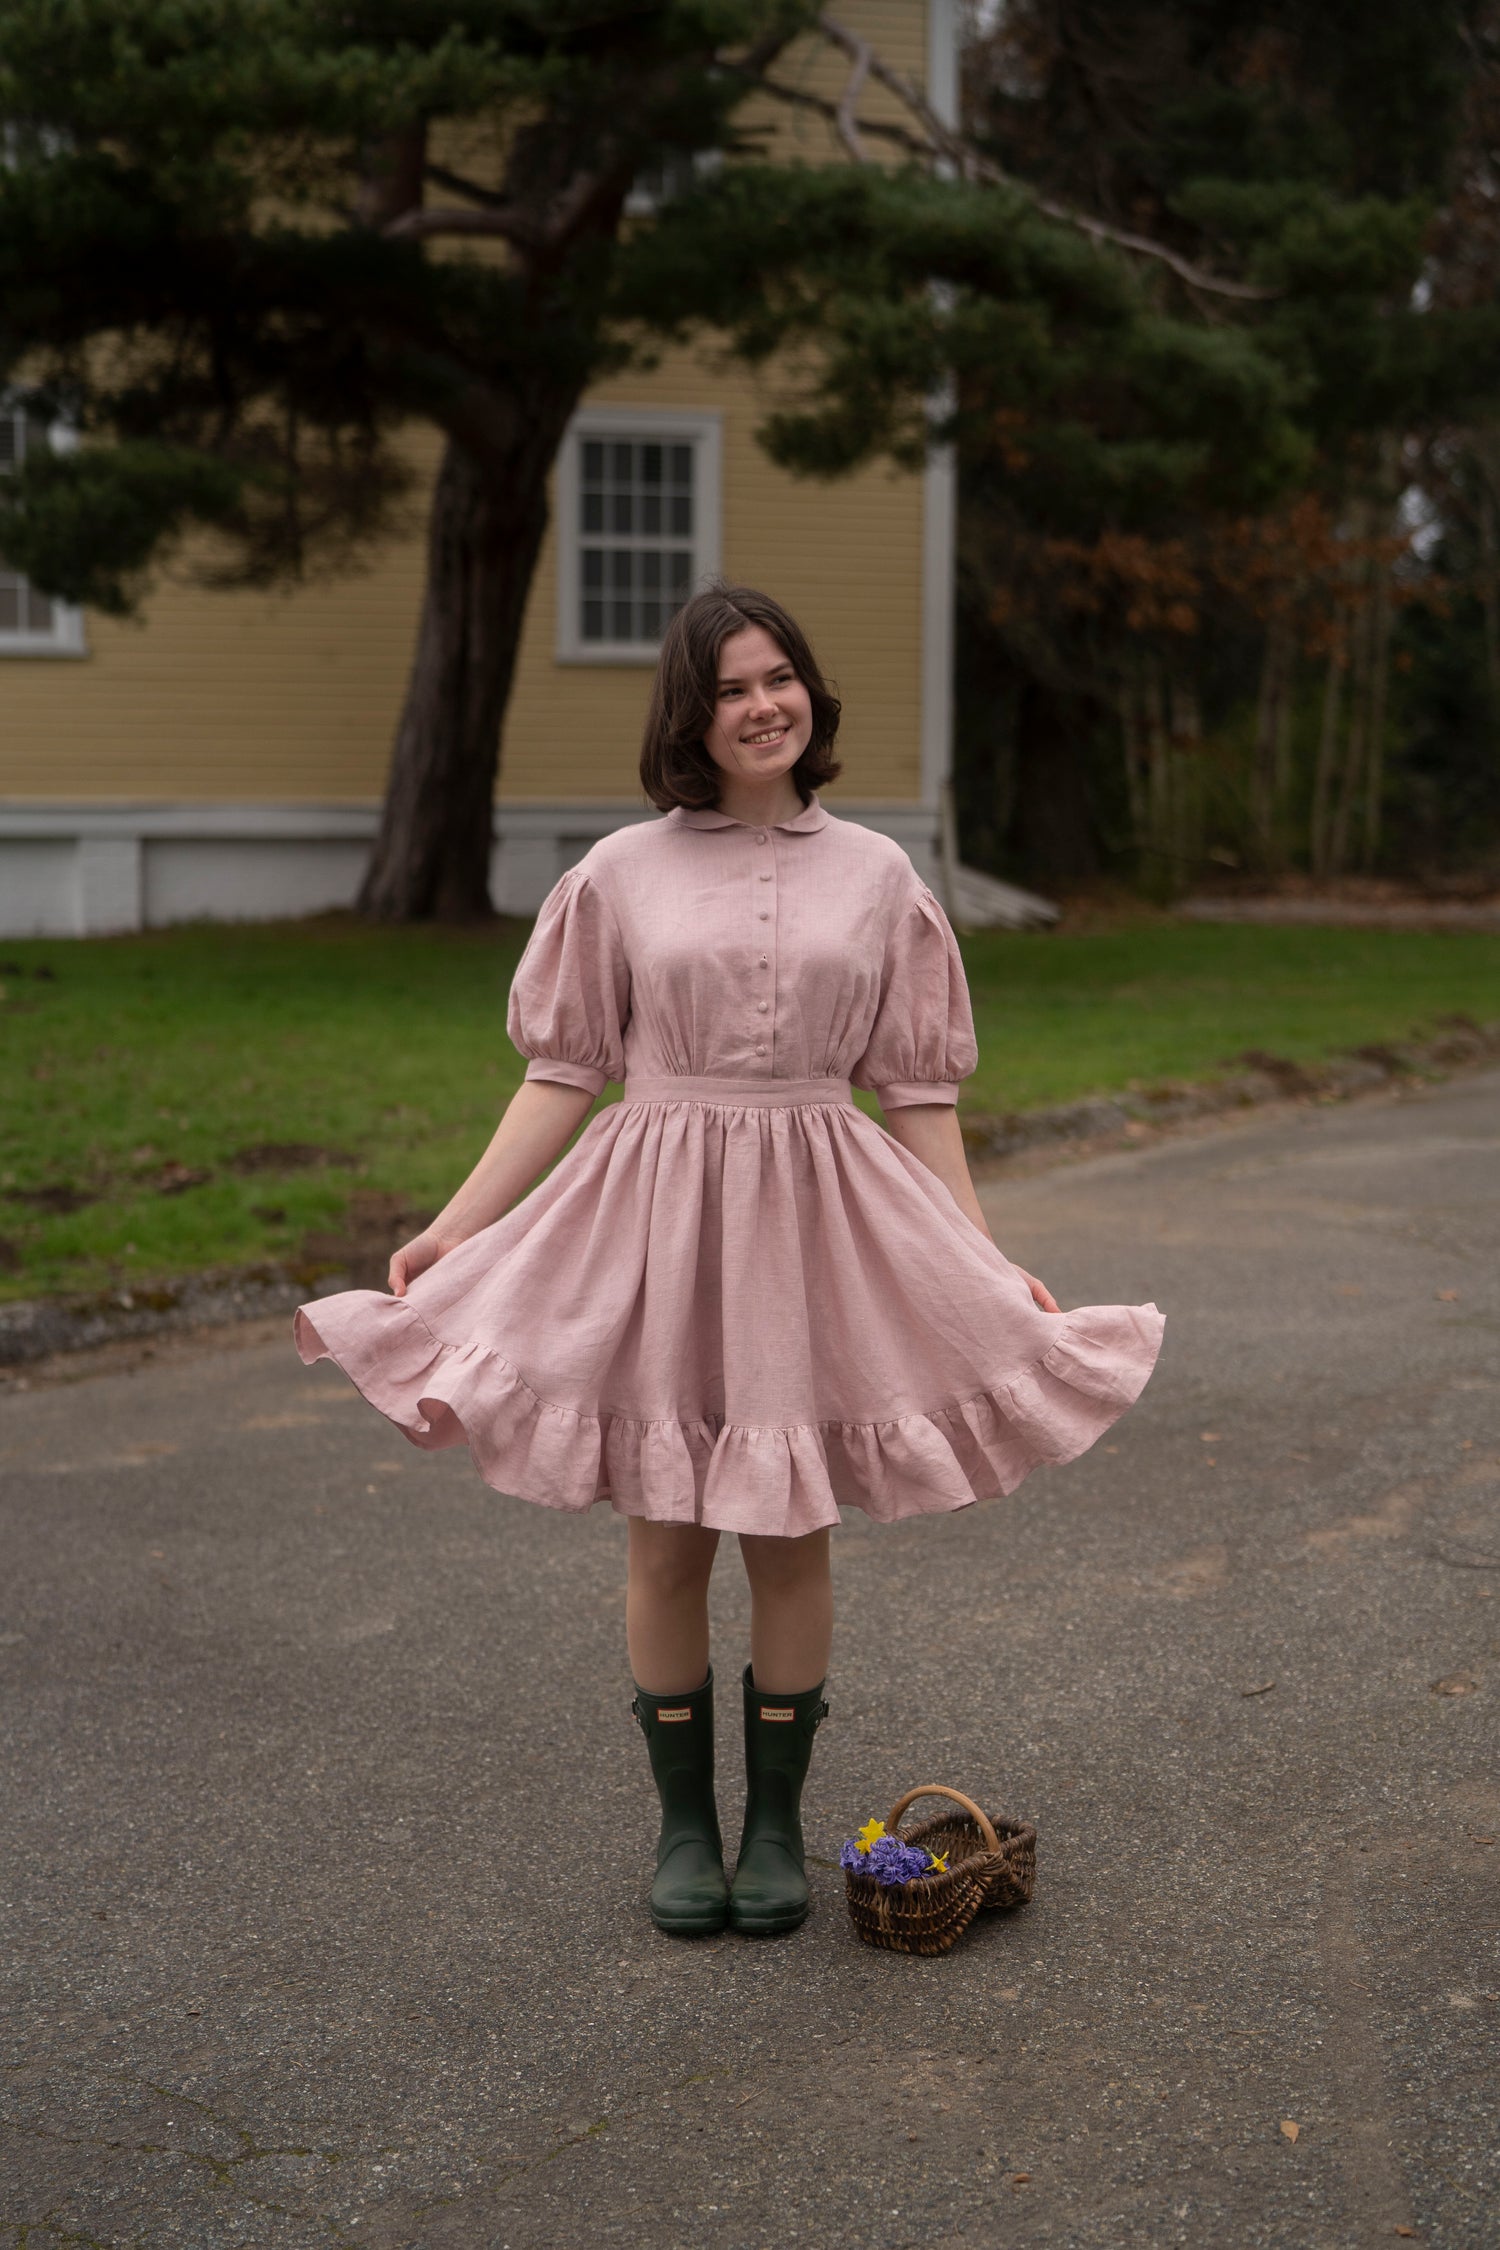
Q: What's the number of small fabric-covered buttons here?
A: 6